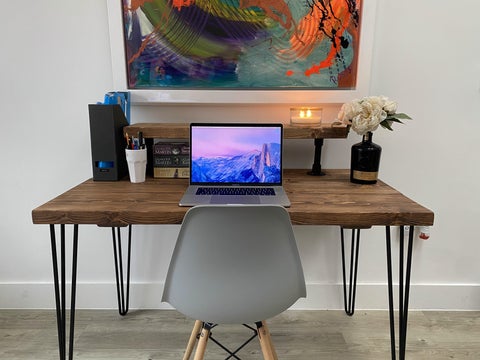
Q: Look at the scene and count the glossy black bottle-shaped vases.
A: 1